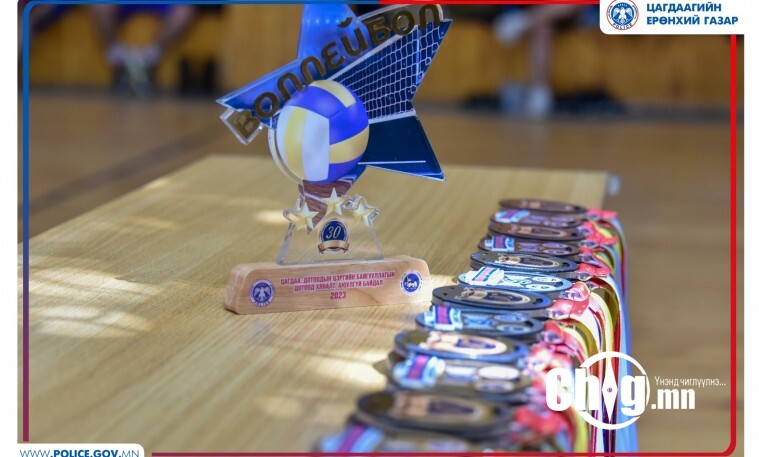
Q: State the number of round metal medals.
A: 12